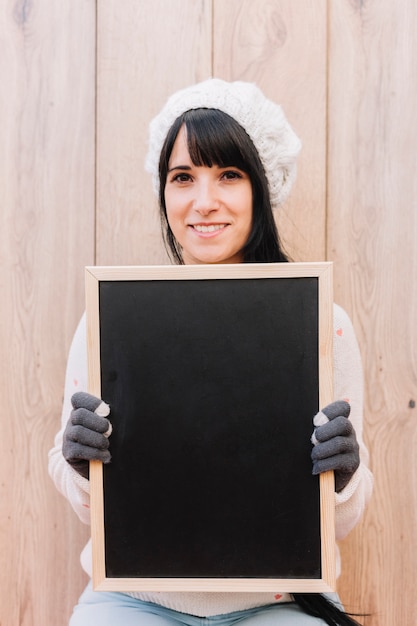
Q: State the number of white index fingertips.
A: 2